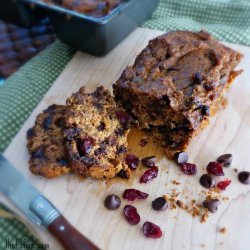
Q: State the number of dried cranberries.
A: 8